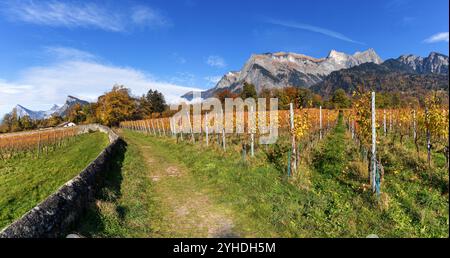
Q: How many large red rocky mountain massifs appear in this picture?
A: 1